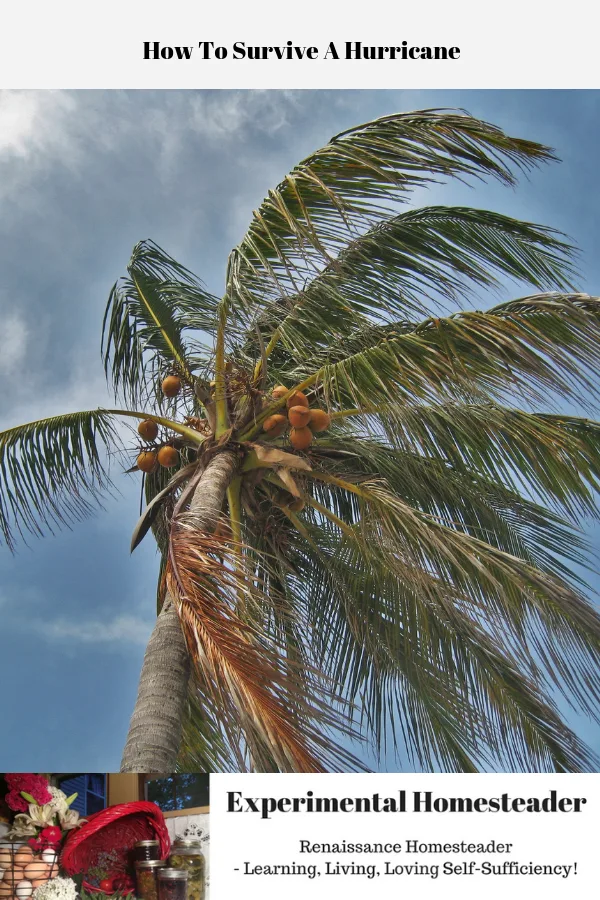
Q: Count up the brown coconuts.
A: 10